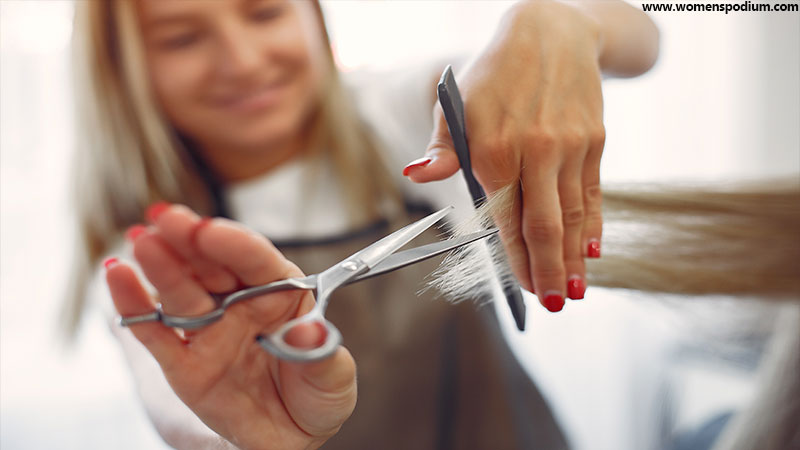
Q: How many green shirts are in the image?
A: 0